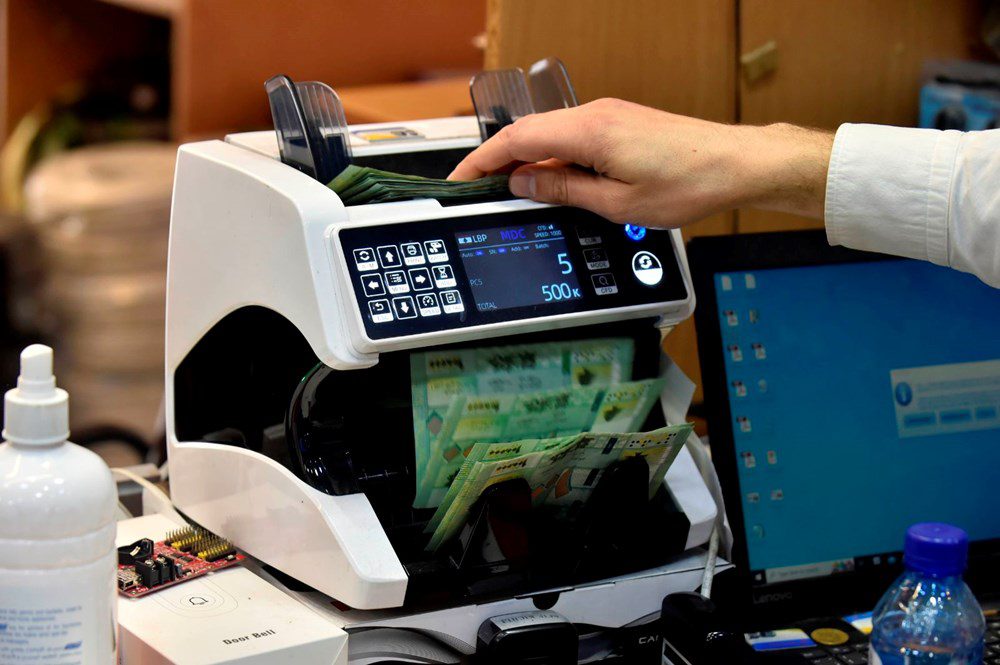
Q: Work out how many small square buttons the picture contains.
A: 15